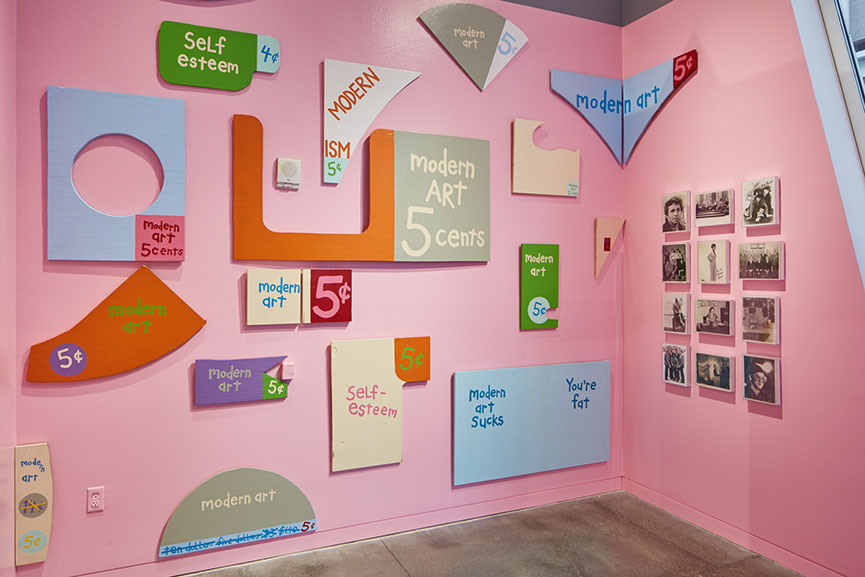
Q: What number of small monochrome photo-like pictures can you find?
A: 12